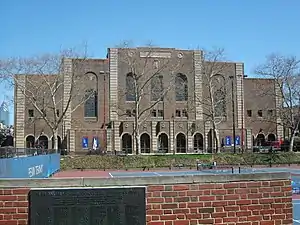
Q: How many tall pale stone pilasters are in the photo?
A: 6